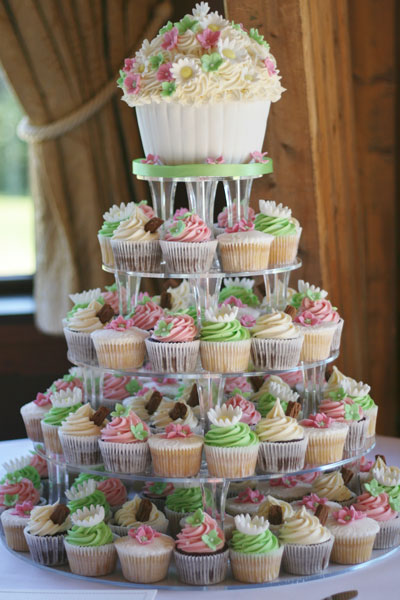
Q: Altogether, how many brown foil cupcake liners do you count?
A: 0